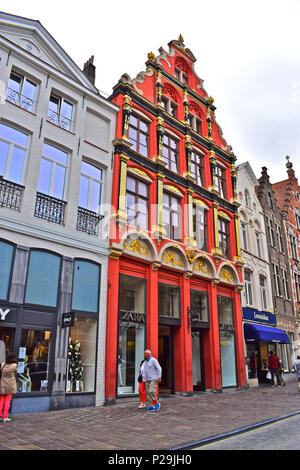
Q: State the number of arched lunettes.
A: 4